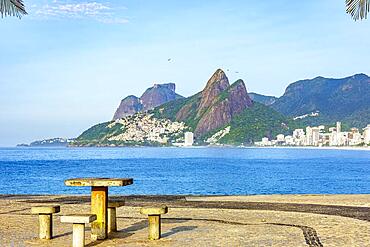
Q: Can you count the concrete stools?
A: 4